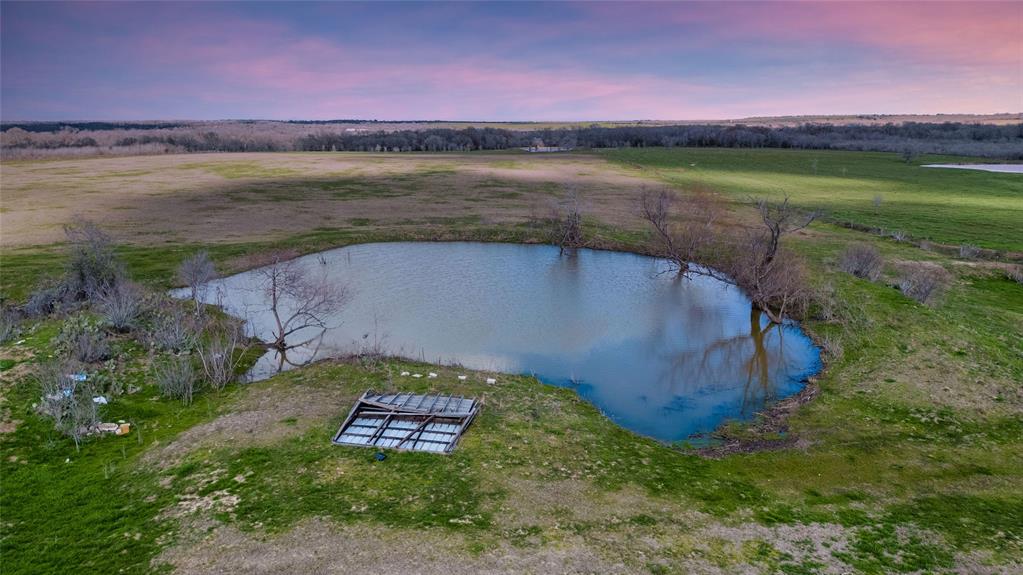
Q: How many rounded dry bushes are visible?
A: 2